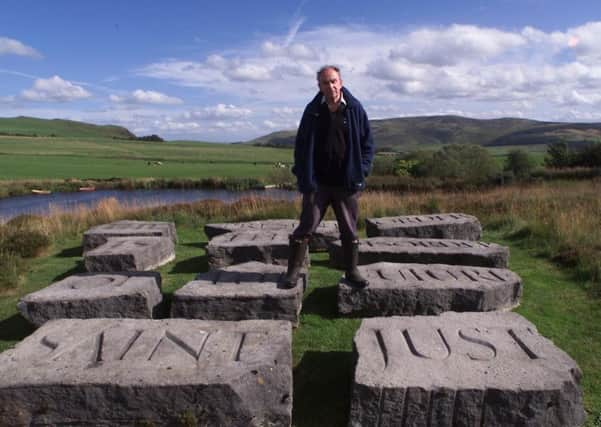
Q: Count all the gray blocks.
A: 11